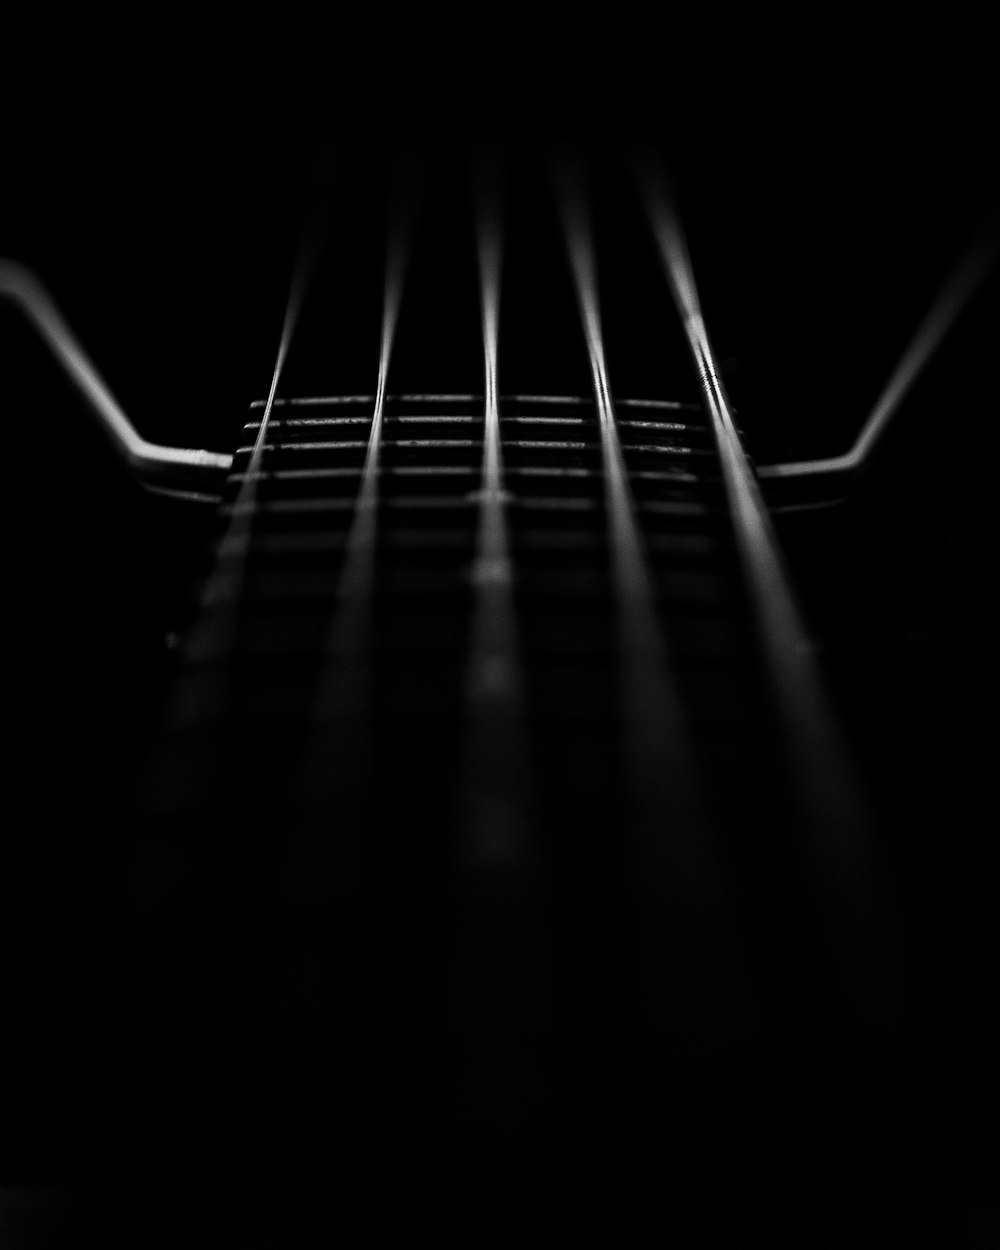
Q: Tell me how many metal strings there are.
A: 5